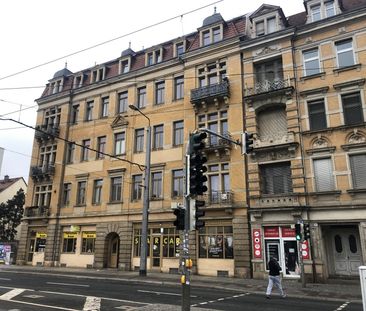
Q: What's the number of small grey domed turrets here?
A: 3